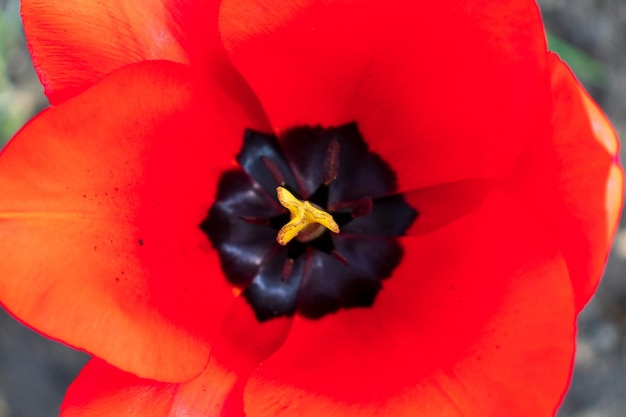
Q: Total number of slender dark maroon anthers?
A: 6